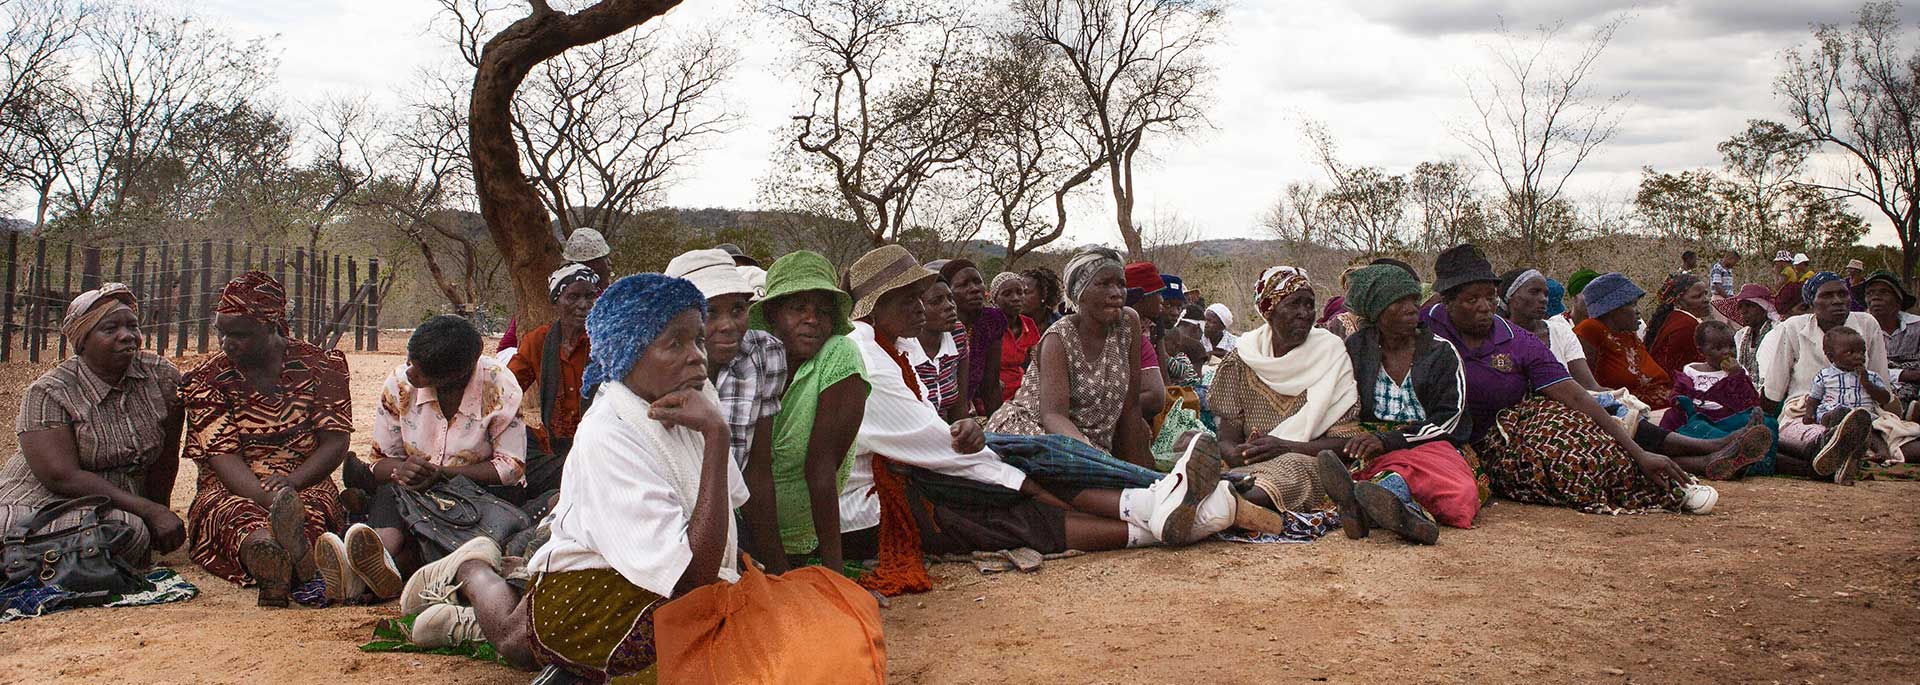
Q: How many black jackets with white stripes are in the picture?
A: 1